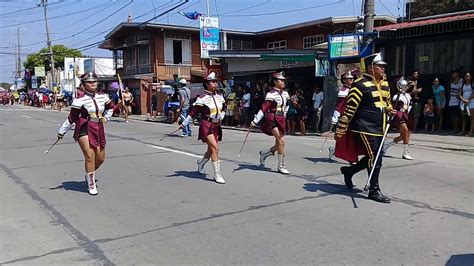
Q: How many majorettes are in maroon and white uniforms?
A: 5